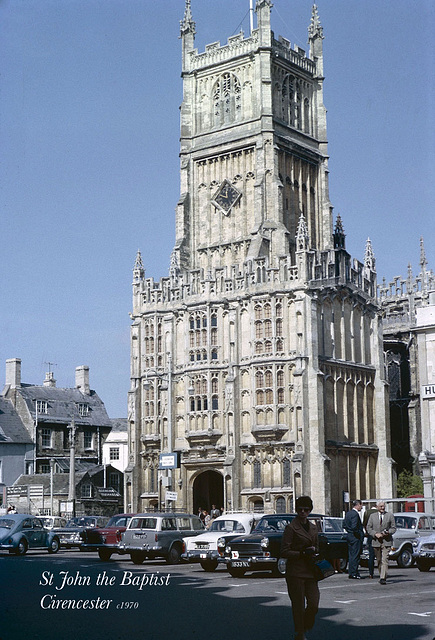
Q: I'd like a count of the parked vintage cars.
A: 9